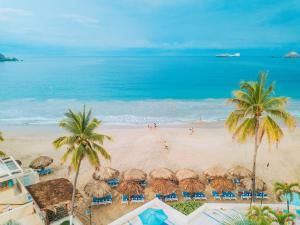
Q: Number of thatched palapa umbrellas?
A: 13